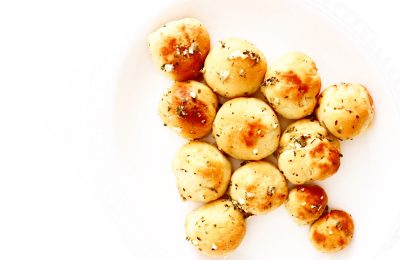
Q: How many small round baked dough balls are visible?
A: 12